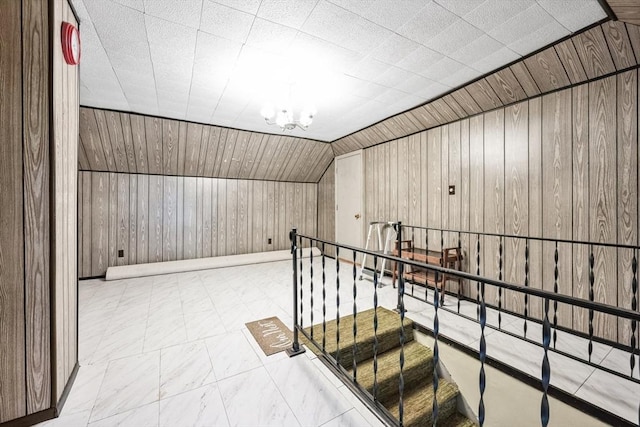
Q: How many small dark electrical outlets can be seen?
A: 2